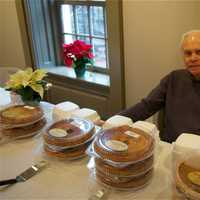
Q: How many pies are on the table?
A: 8